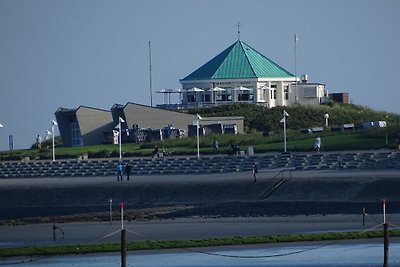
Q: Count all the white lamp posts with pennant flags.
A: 4